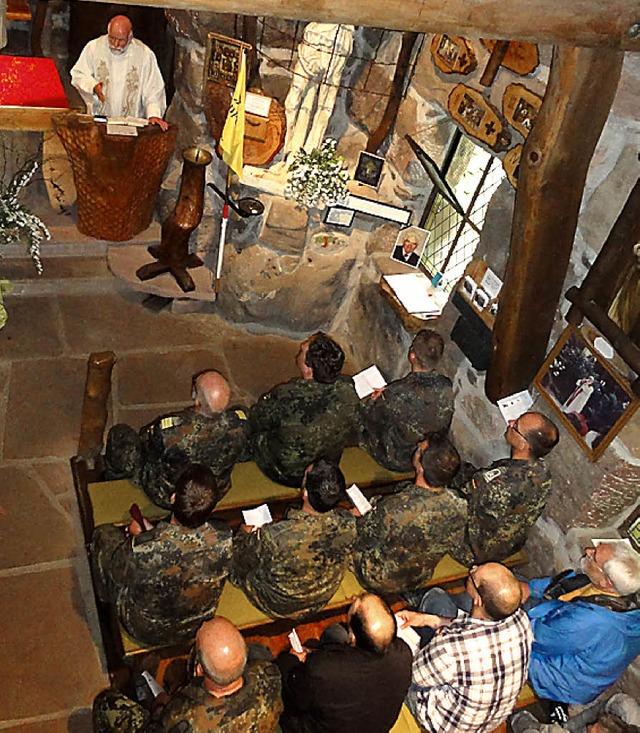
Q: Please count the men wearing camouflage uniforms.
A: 8